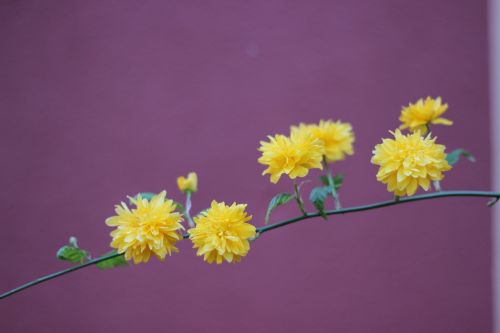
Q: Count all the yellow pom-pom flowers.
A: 6